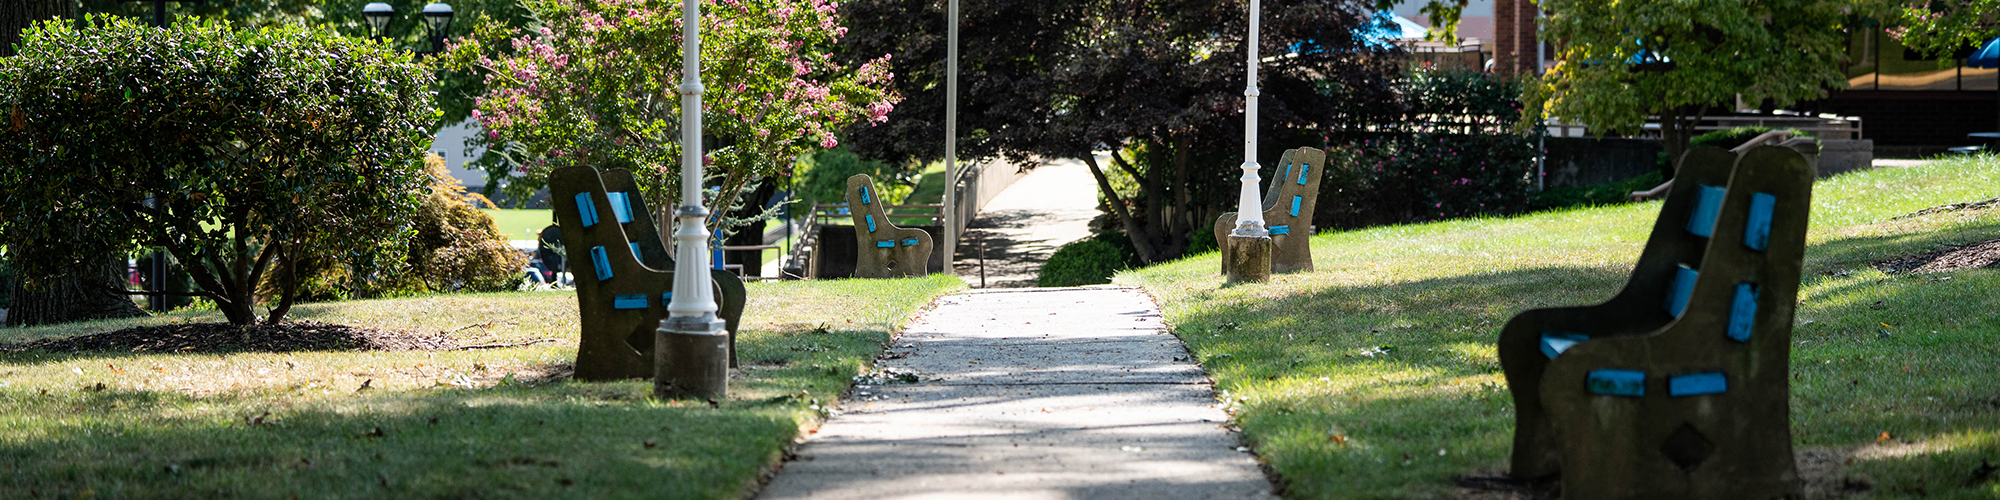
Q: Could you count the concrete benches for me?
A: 4